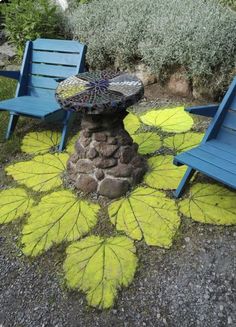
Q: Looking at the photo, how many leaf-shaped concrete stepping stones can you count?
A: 13